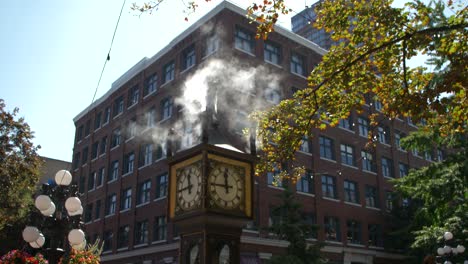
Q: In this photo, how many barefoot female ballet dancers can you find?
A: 0